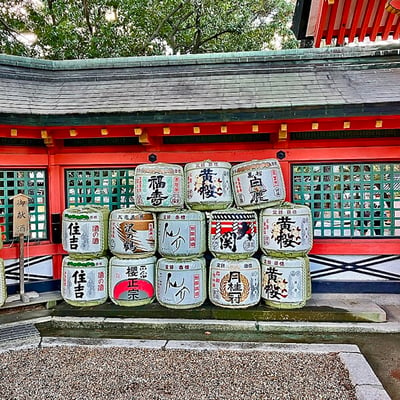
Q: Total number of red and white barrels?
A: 2